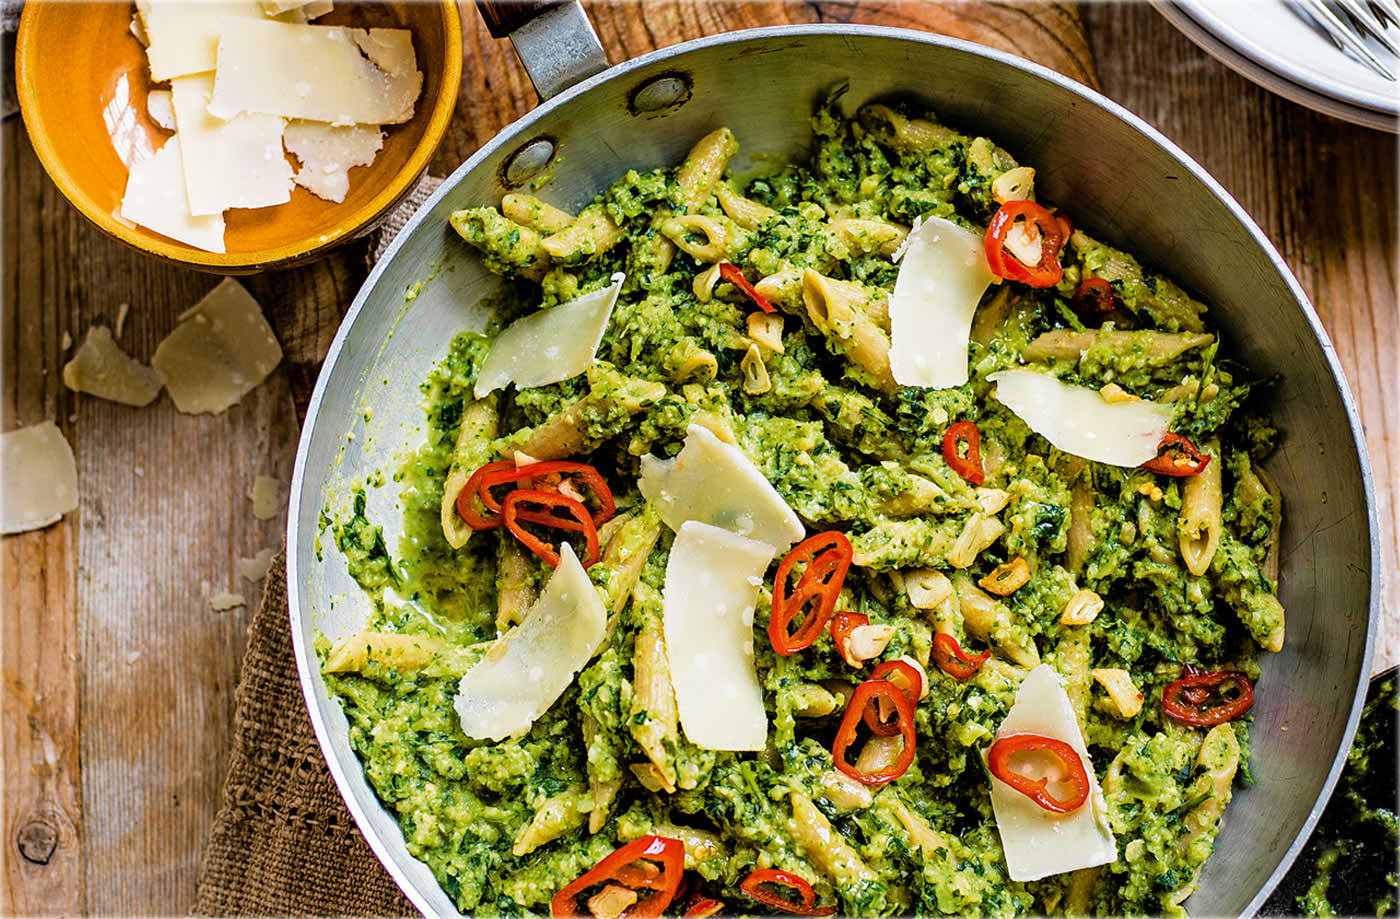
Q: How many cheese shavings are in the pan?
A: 7